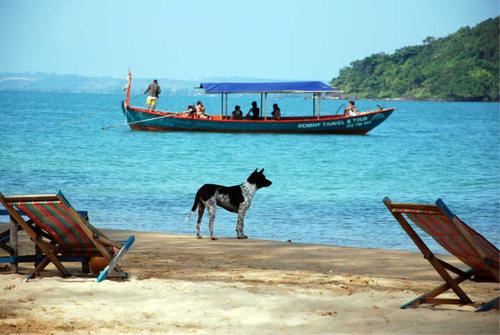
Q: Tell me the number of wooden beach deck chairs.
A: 2